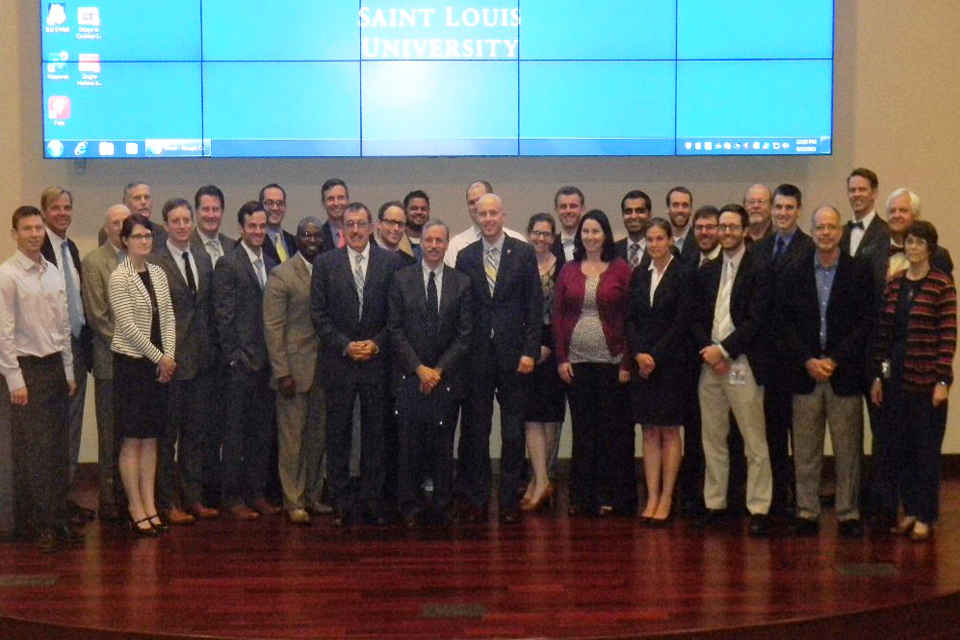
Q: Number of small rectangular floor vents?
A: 3